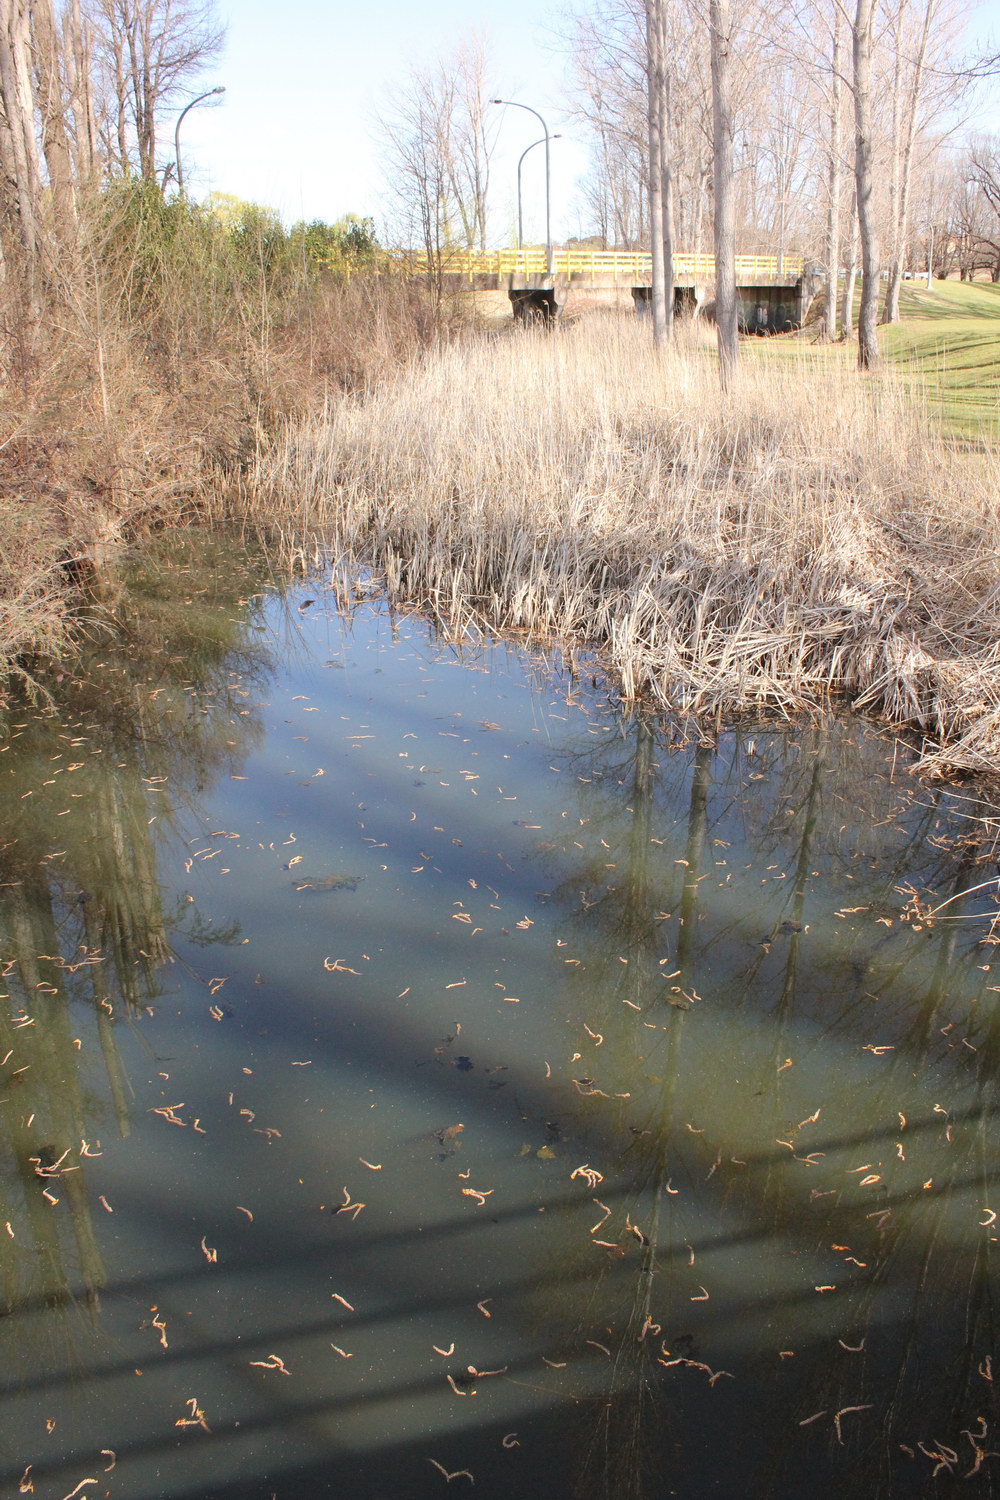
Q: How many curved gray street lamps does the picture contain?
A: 3